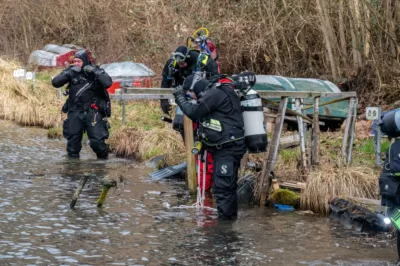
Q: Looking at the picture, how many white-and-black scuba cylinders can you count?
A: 1